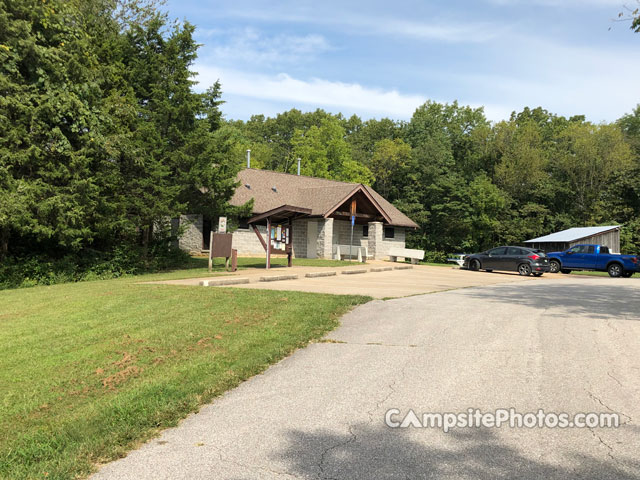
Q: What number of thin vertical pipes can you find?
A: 2